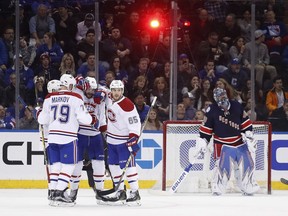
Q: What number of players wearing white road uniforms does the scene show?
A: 4